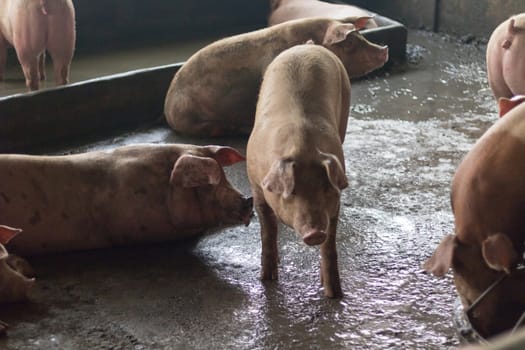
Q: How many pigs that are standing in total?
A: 4